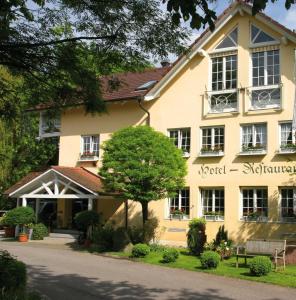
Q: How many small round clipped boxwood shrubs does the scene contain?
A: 4